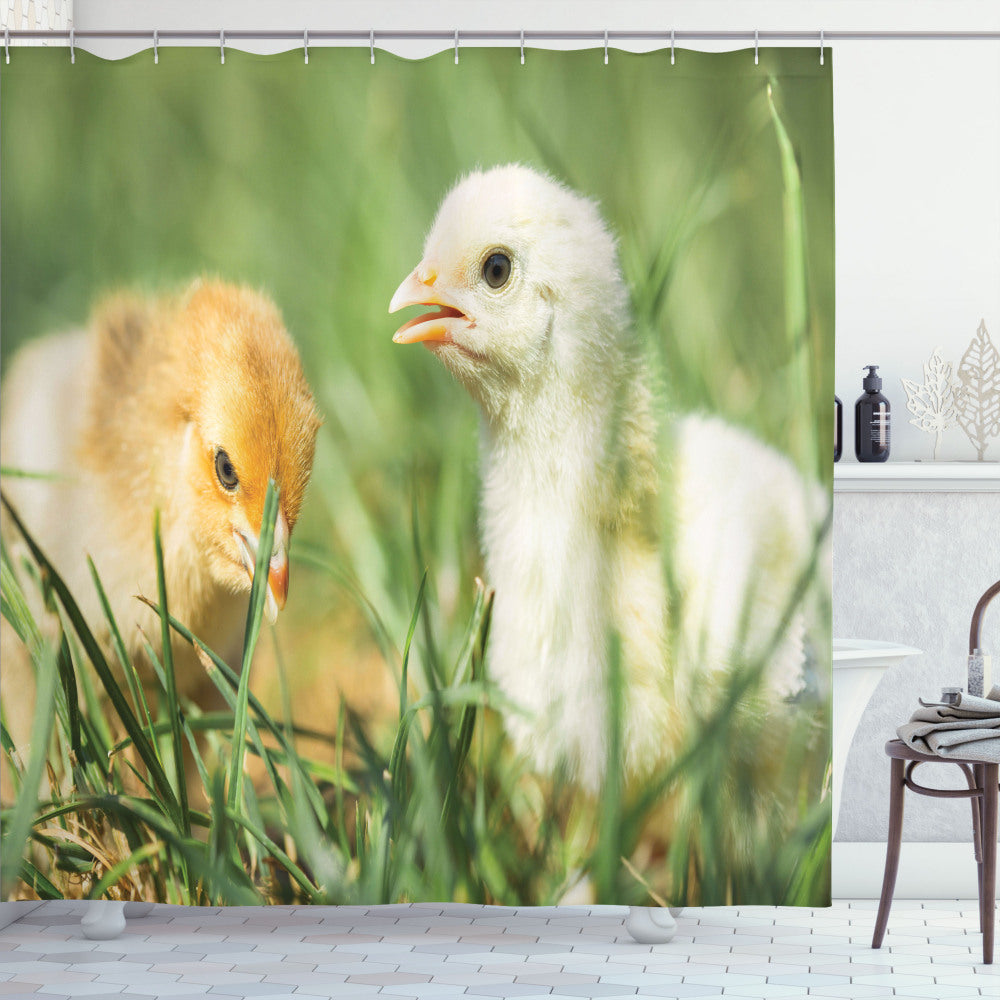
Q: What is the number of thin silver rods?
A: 1